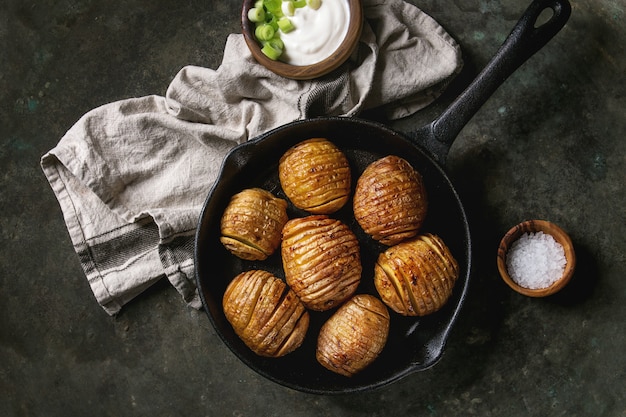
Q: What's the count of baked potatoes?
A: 7